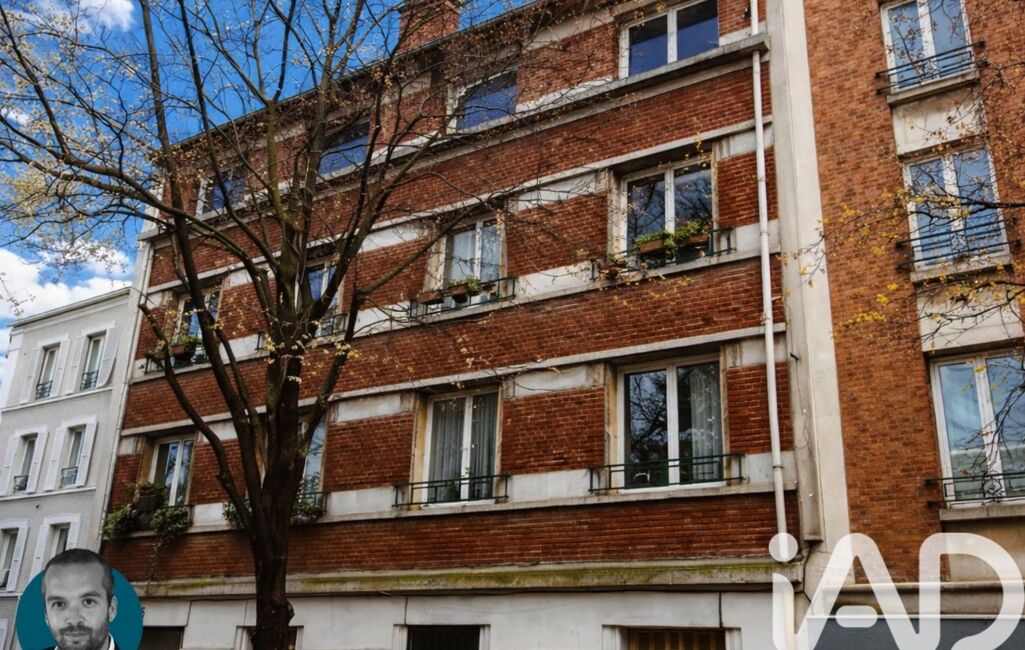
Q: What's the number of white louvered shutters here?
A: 11